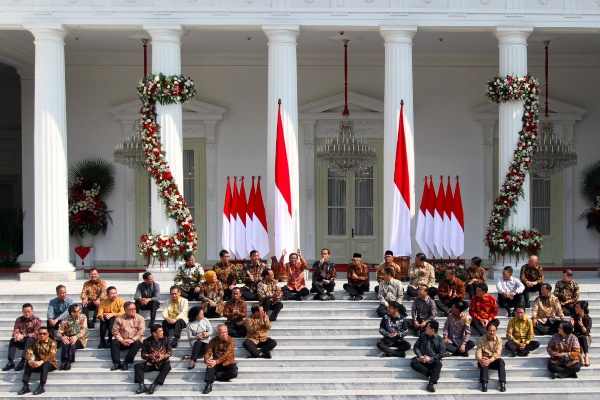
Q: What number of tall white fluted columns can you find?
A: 5